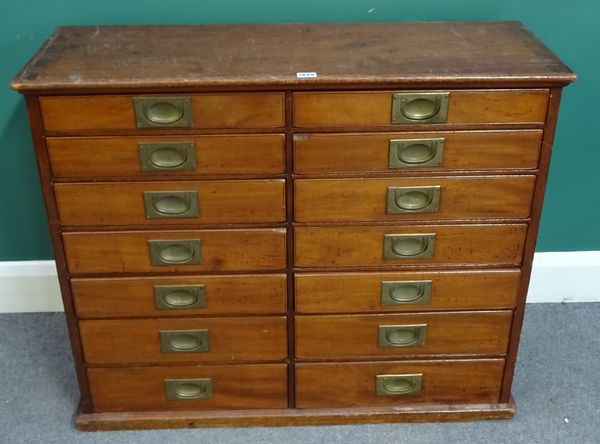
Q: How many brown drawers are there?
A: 14